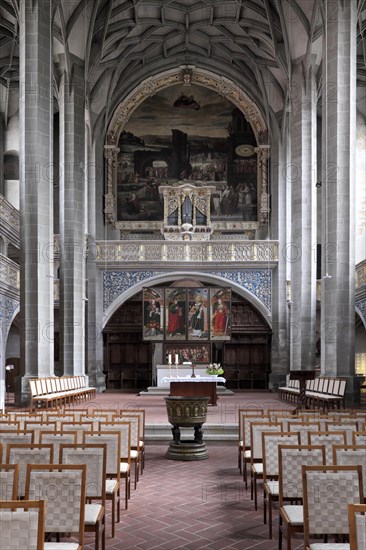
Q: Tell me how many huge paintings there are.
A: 1